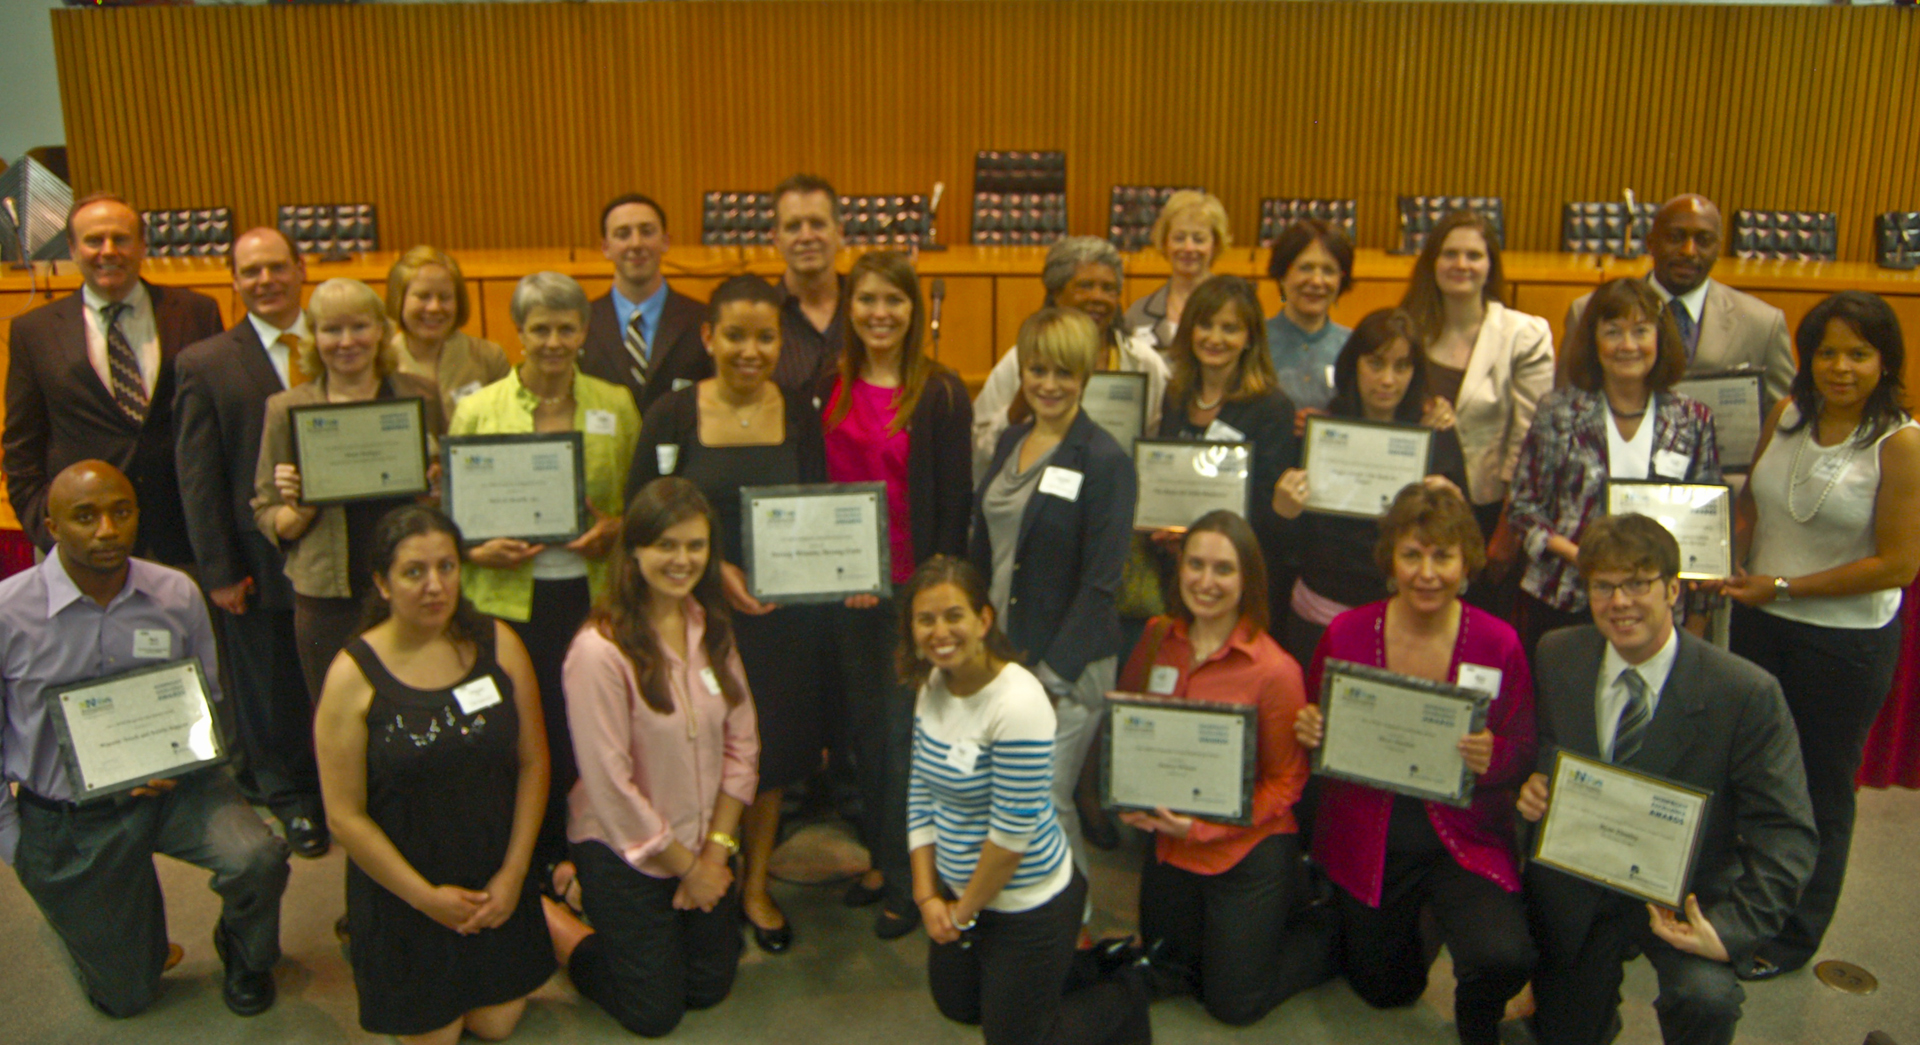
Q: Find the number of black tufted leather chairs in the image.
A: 11